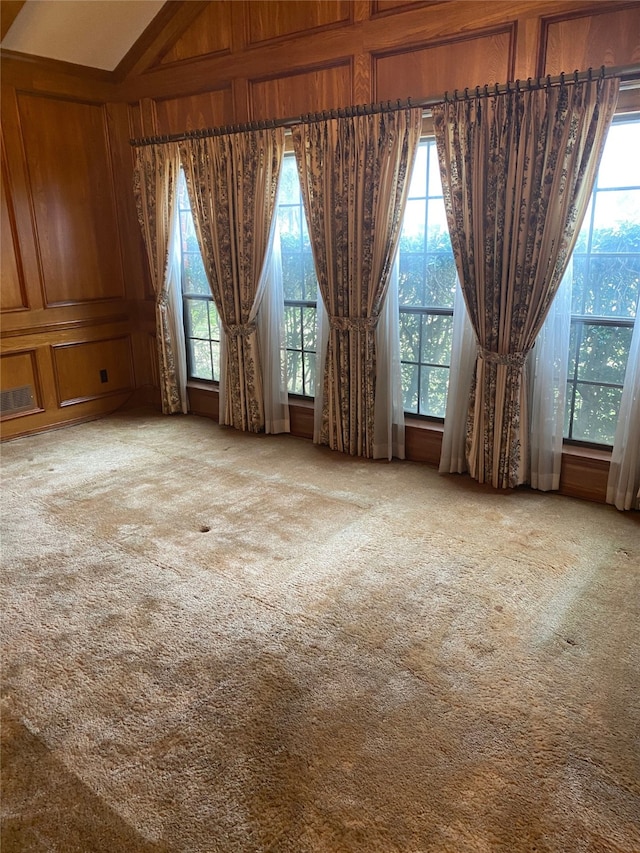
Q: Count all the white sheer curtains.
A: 8